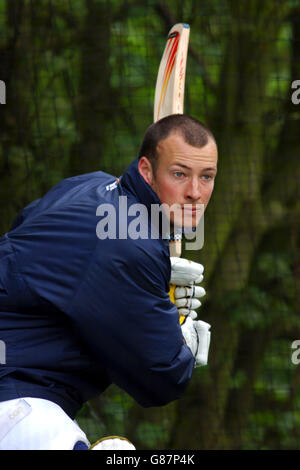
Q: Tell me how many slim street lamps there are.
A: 0